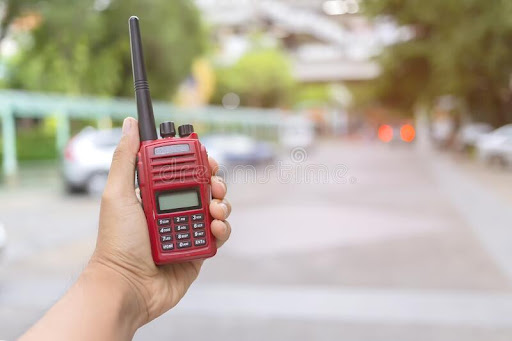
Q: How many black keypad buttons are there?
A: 12